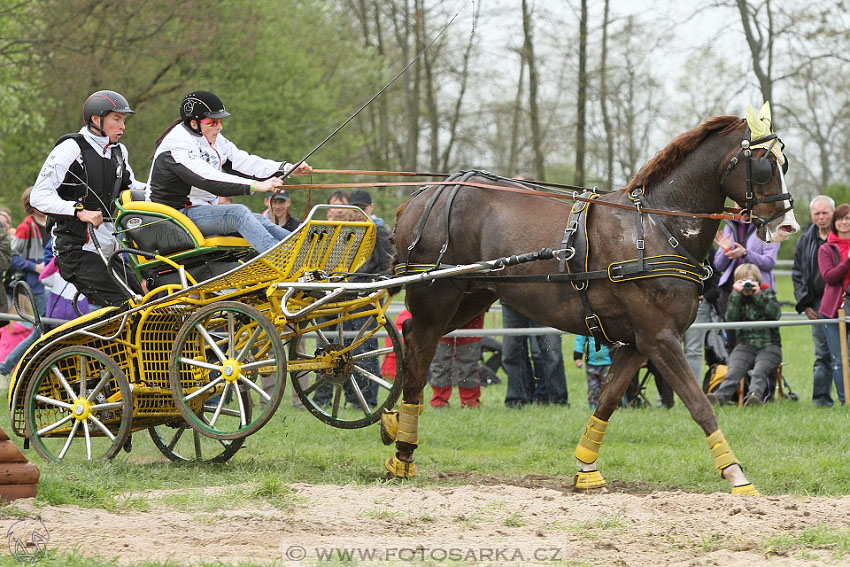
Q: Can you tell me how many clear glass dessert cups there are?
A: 0